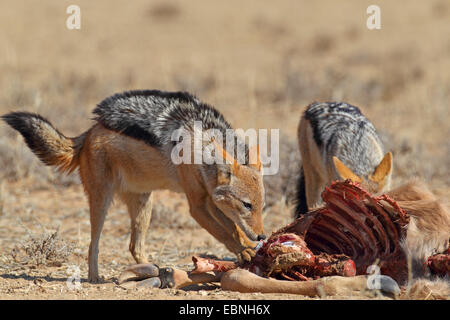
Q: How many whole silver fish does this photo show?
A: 0